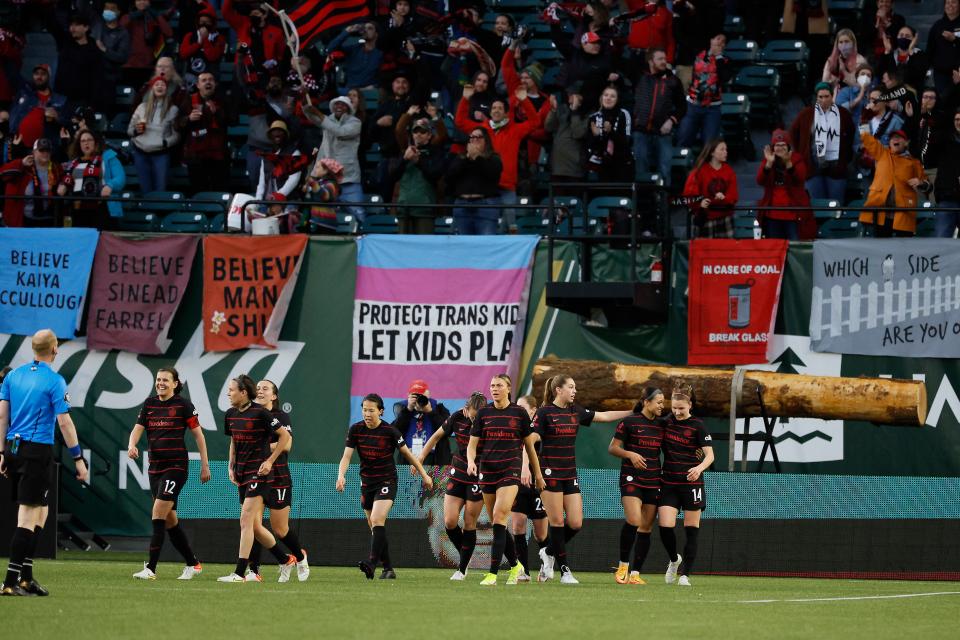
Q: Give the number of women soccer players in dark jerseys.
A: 10